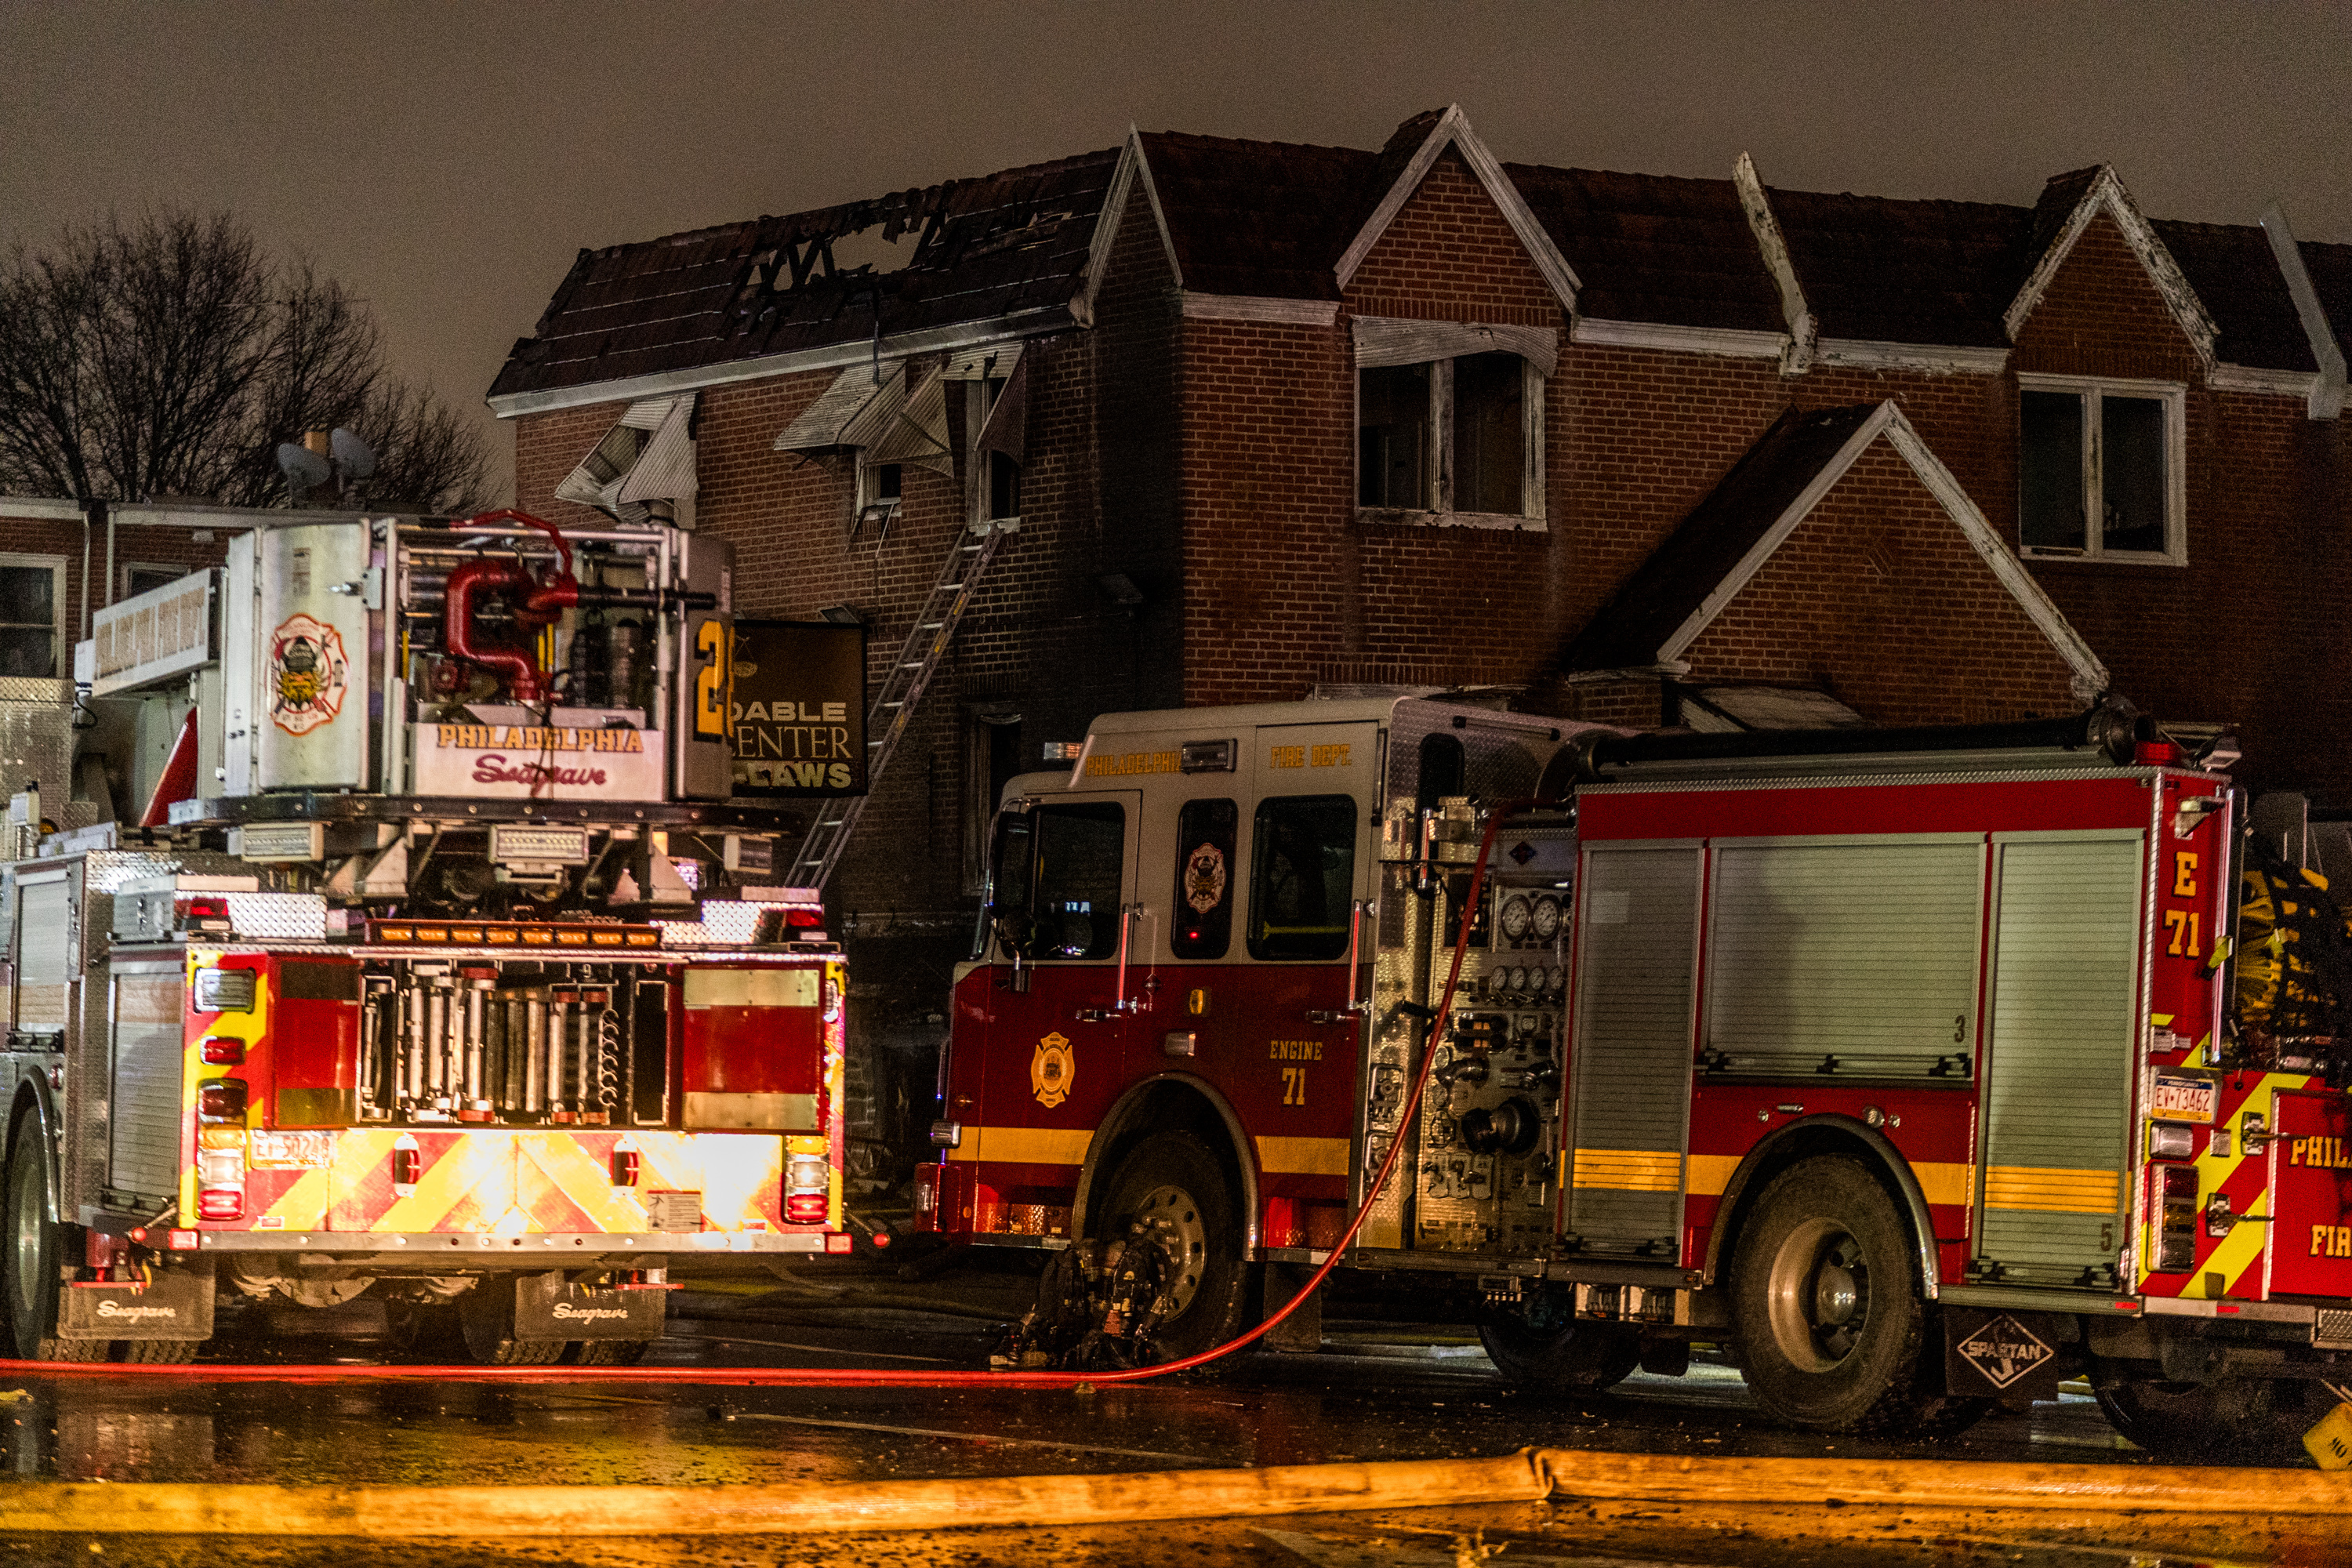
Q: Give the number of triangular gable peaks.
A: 4